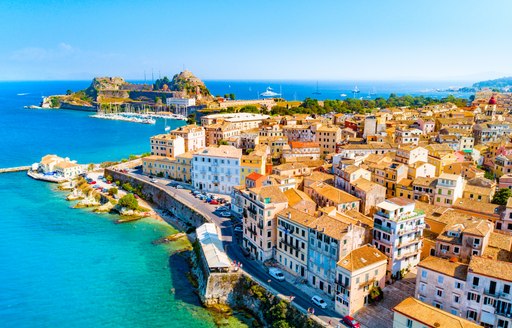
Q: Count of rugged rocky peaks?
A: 2